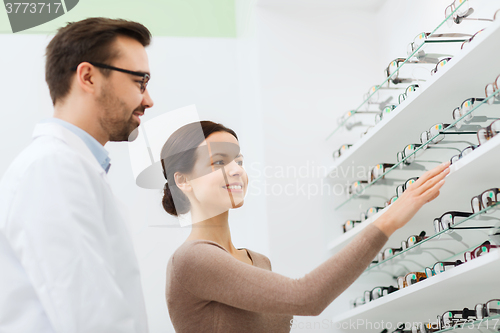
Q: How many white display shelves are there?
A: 3